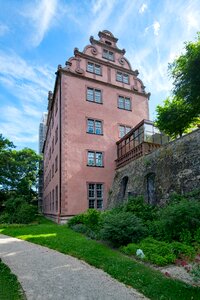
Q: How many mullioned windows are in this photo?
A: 9